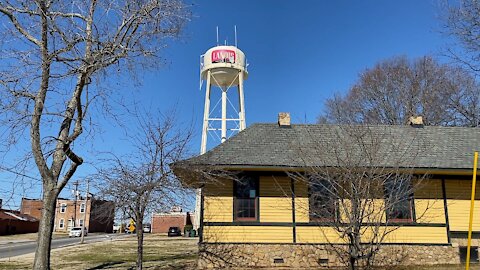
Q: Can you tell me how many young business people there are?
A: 0